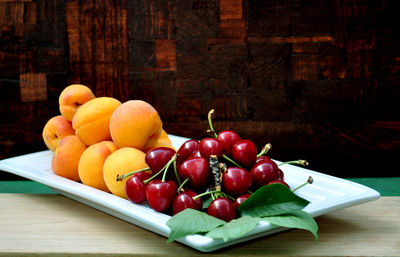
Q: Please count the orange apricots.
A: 8